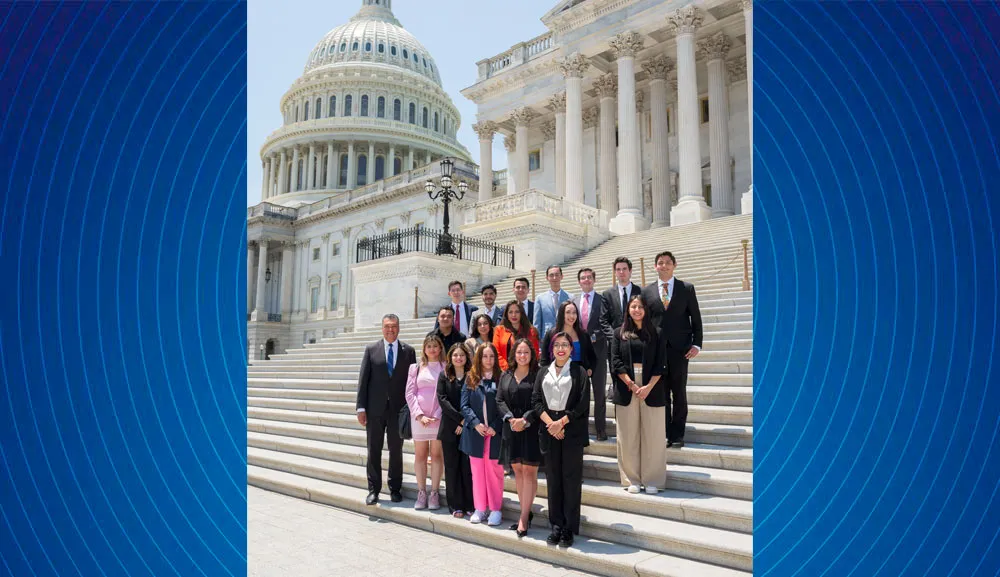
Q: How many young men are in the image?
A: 8